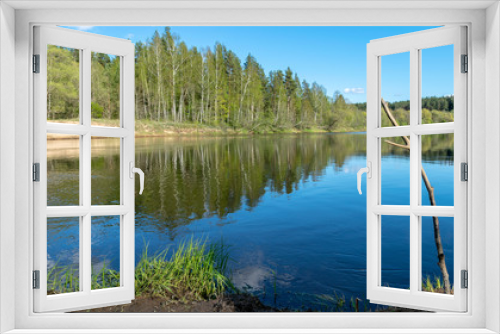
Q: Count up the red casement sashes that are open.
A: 0